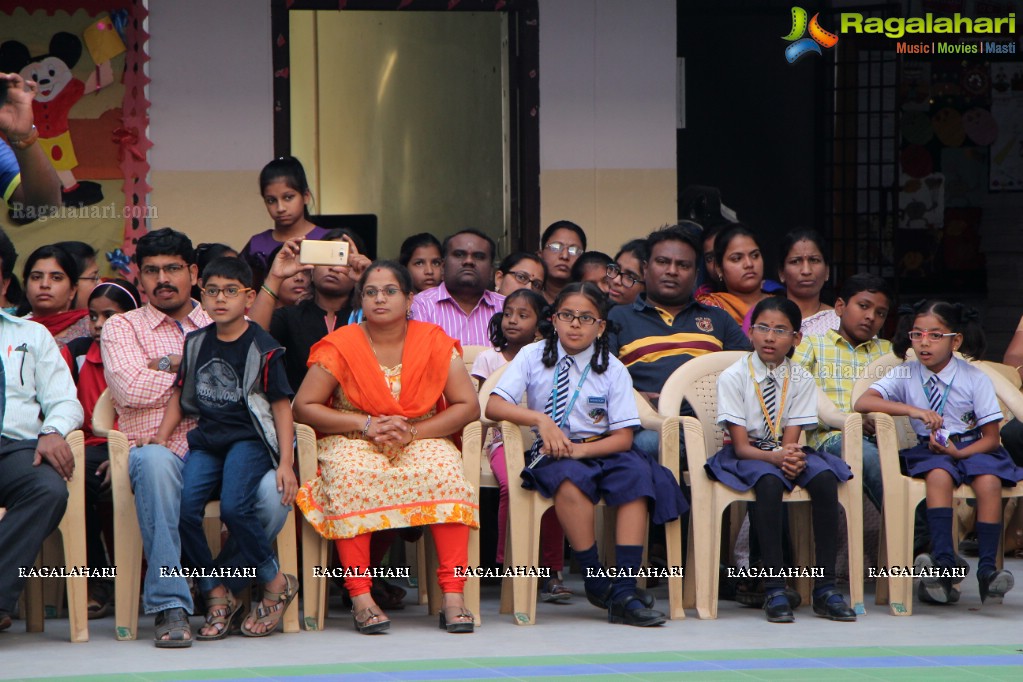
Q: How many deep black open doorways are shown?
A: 1